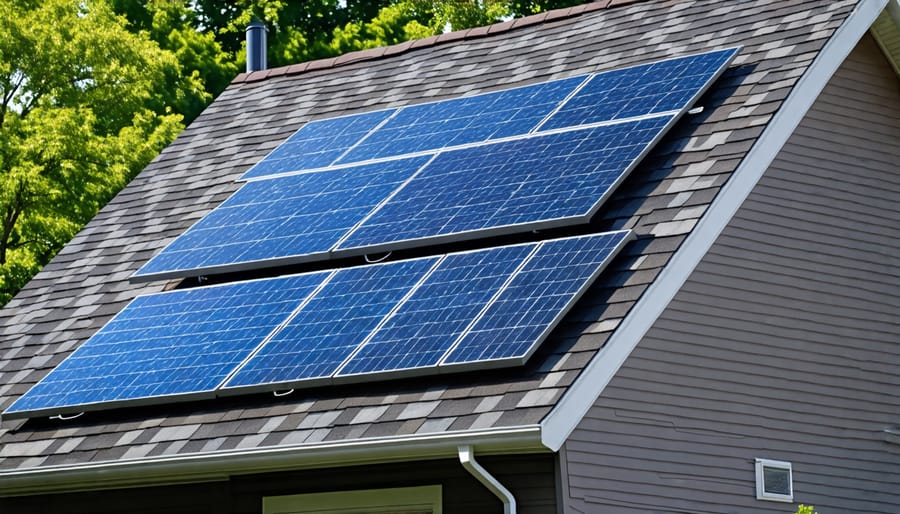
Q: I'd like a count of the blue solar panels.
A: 9